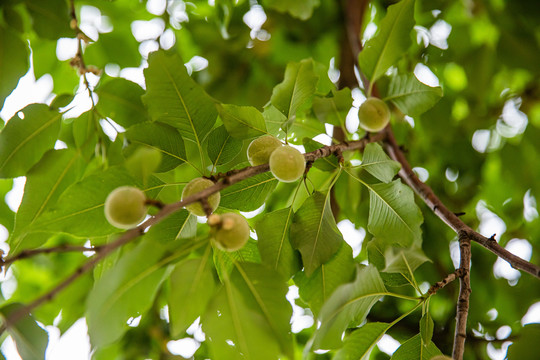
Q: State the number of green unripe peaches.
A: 6